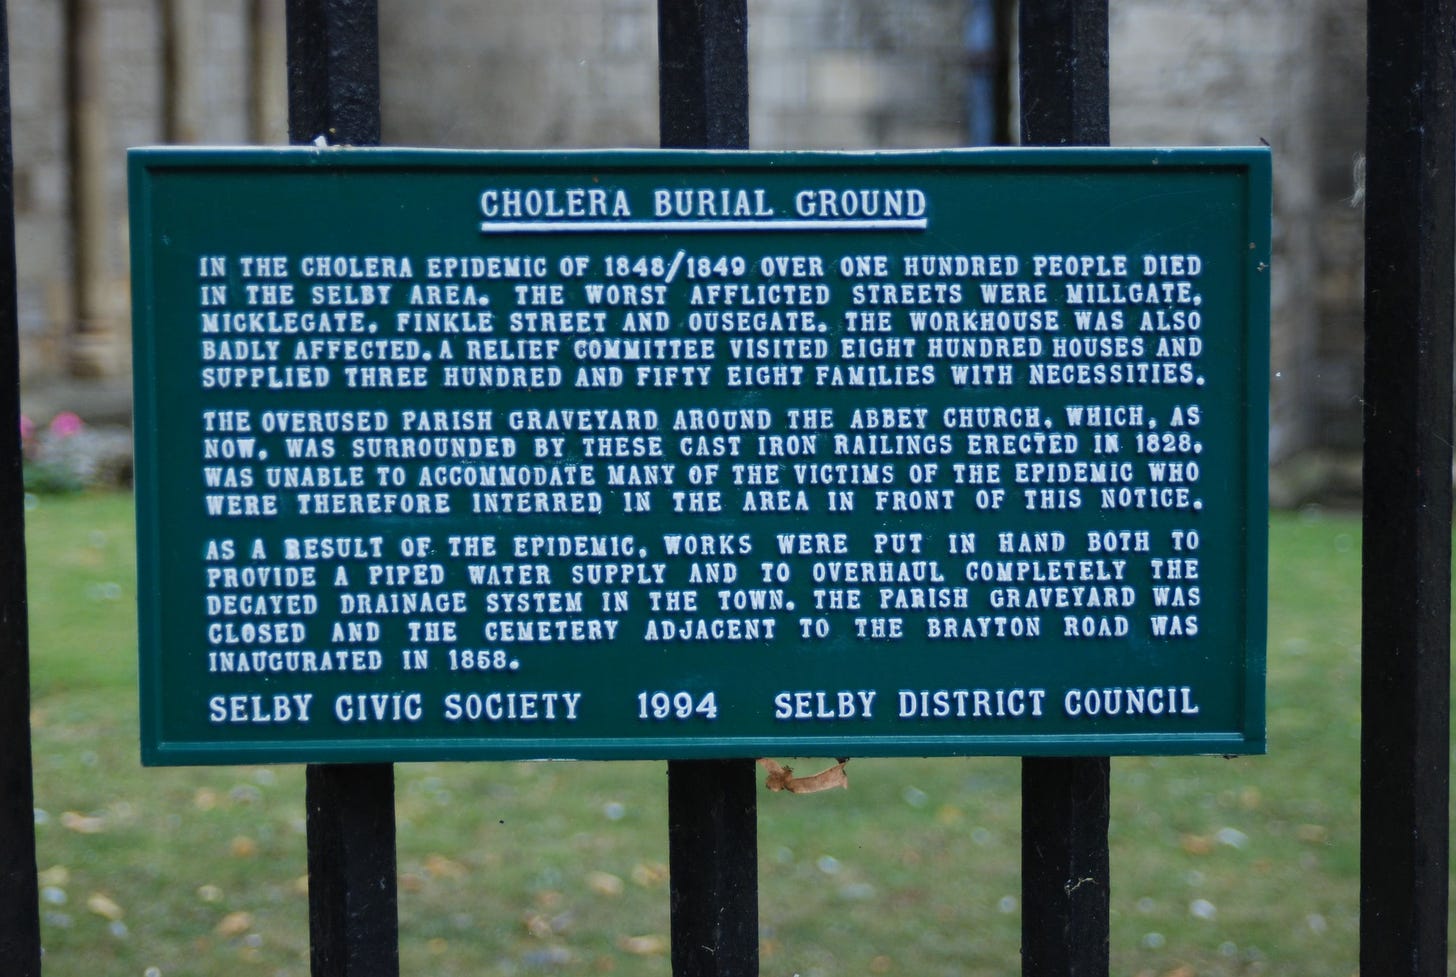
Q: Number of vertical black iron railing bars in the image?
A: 5